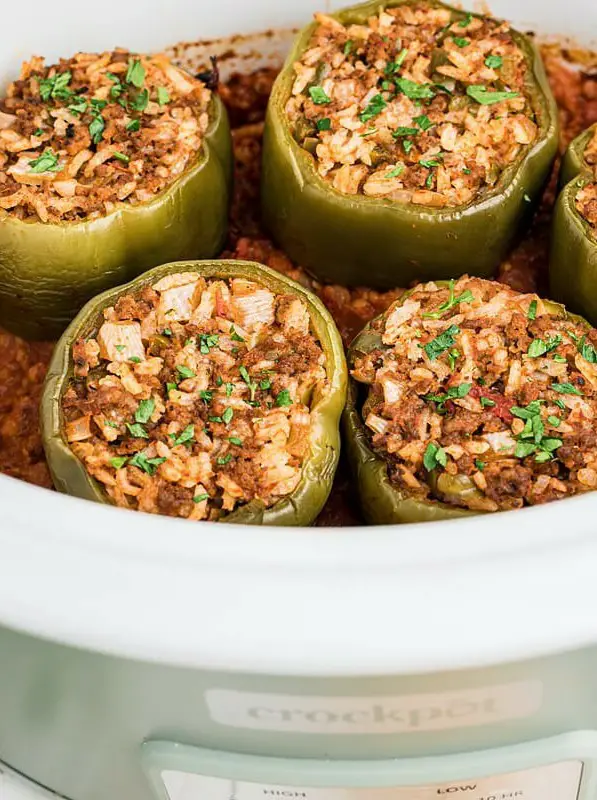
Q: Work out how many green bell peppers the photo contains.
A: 5